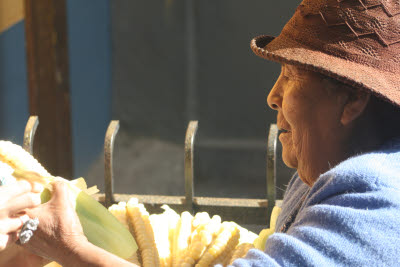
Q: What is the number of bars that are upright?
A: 4